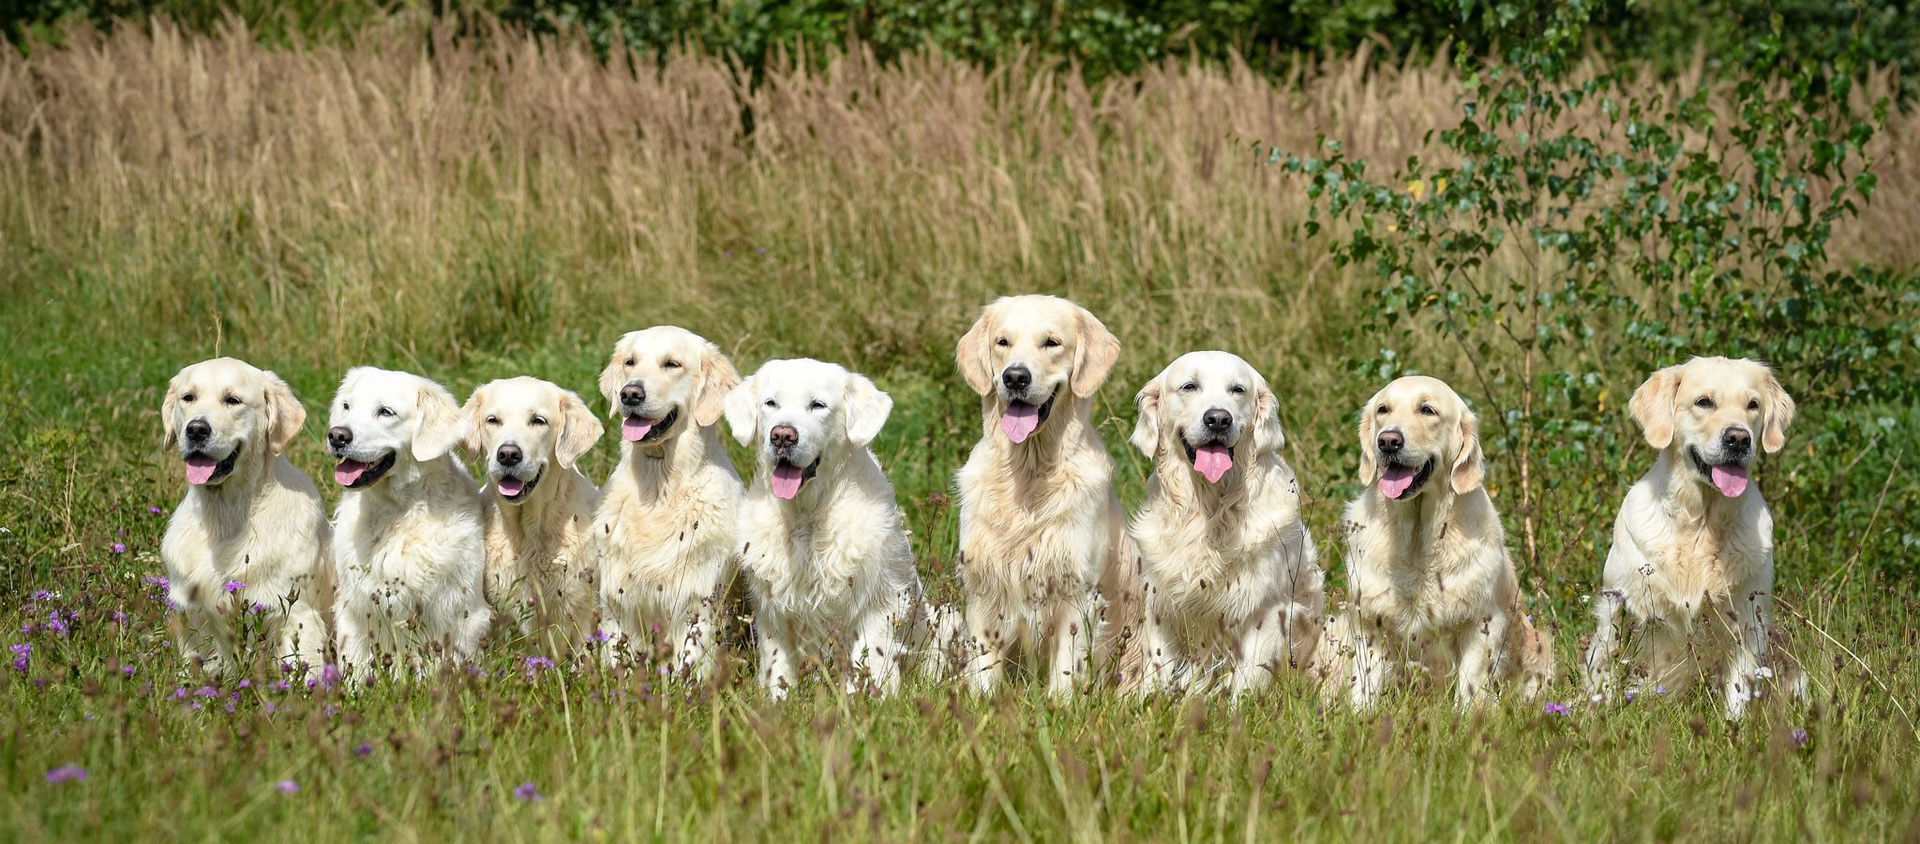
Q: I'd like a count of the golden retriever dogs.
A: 9